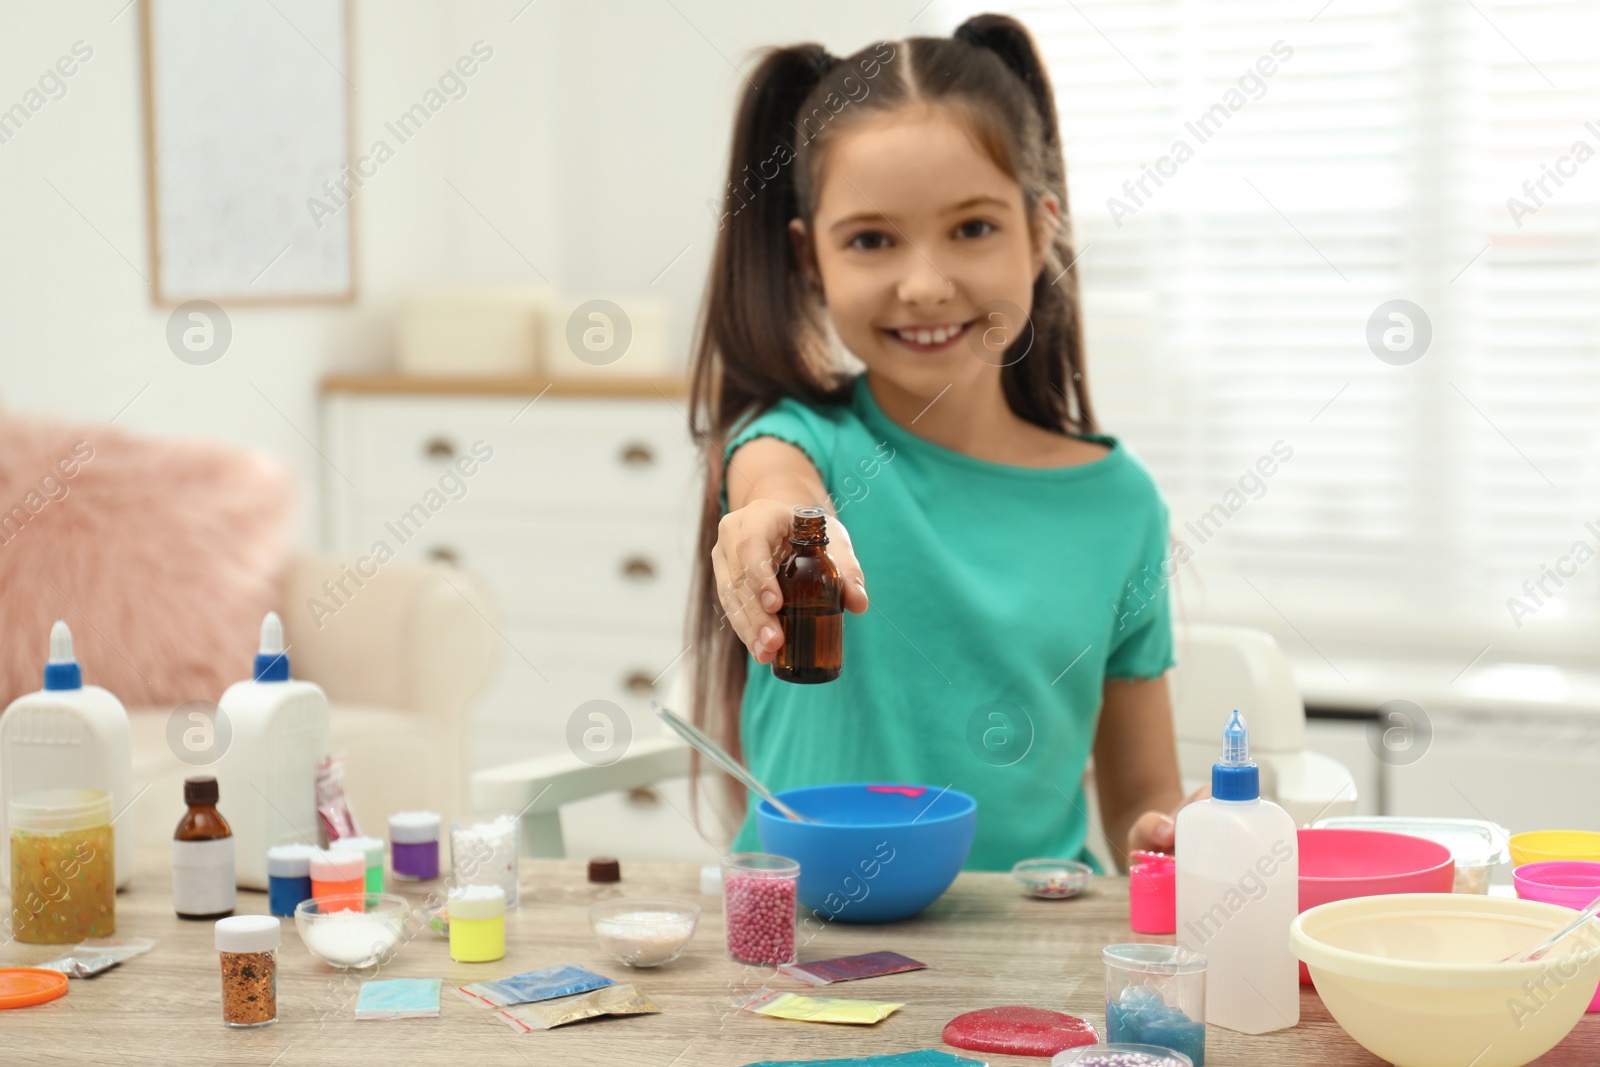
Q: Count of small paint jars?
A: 6